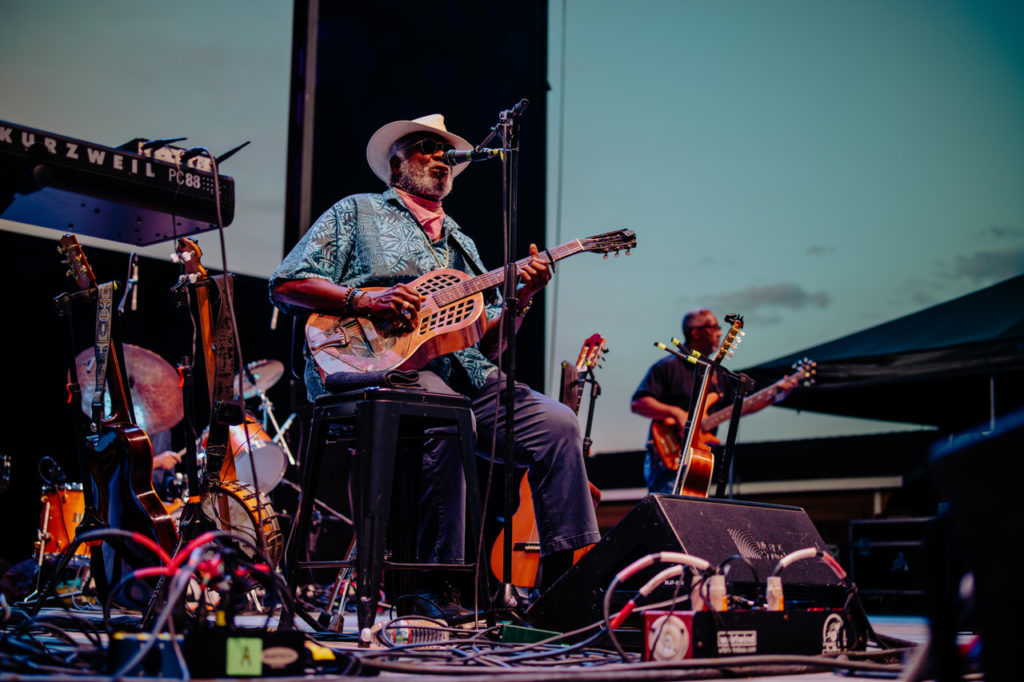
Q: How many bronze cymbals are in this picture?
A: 2